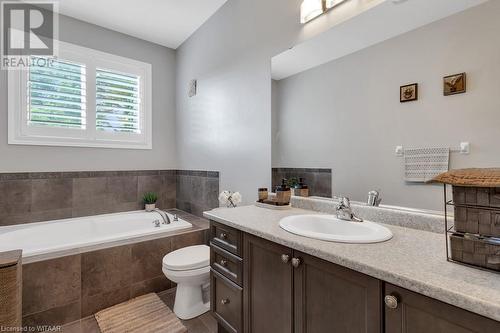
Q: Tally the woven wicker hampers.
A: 1